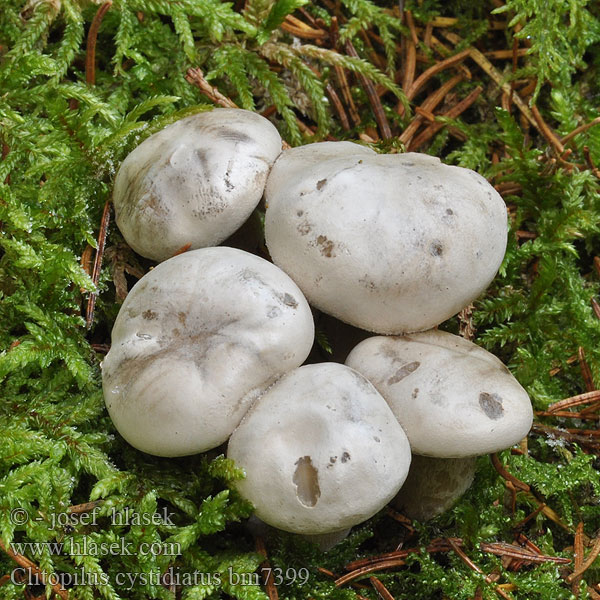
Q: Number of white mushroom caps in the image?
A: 5